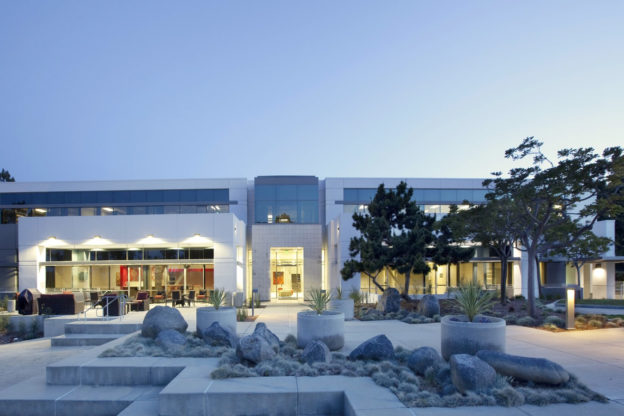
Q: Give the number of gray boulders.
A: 12